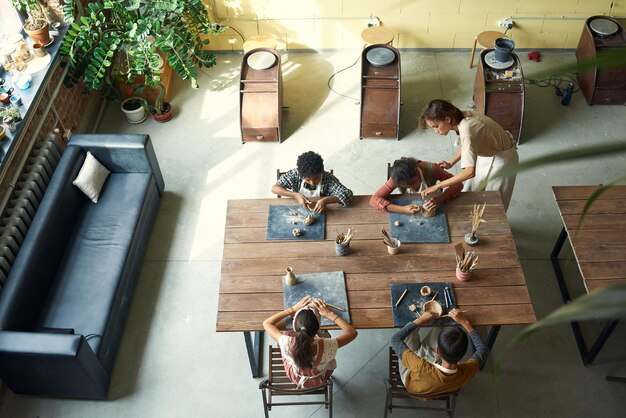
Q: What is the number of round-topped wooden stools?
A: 3